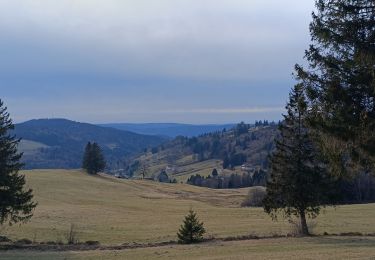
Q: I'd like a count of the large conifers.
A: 3